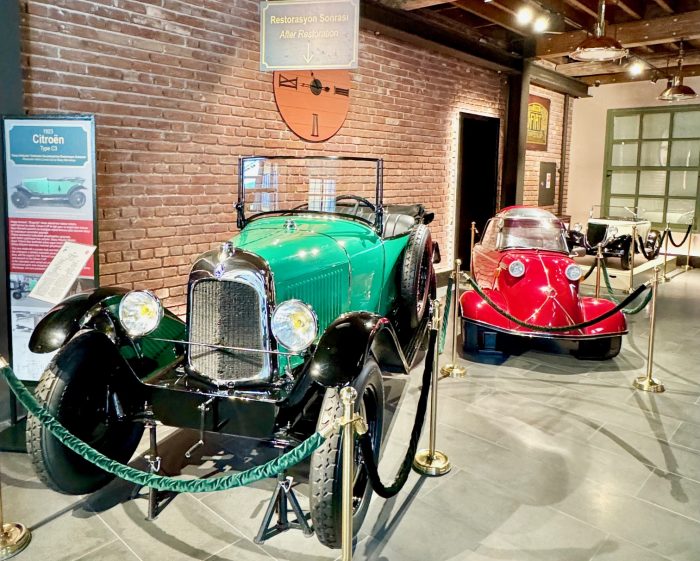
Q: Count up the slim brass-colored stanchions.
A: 10